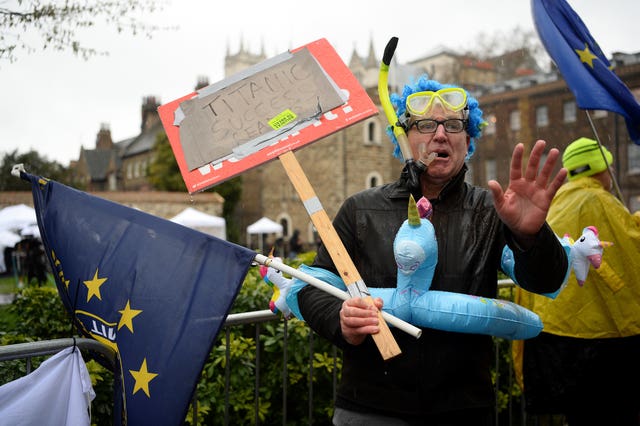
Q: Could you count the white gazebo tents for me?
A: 3